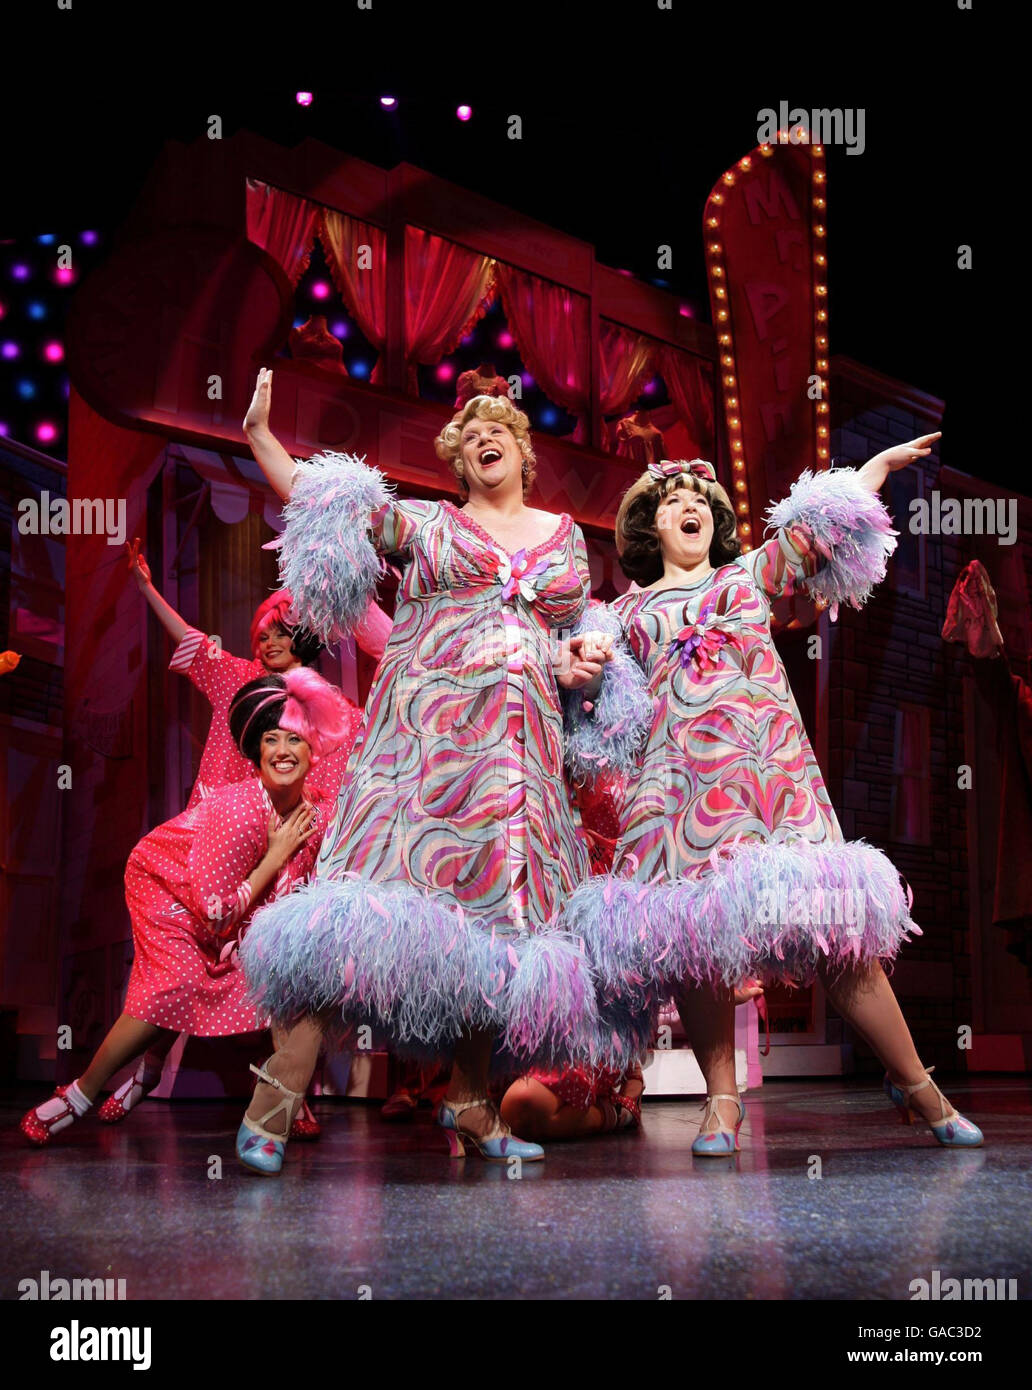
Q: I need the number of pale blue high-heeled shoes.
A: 4